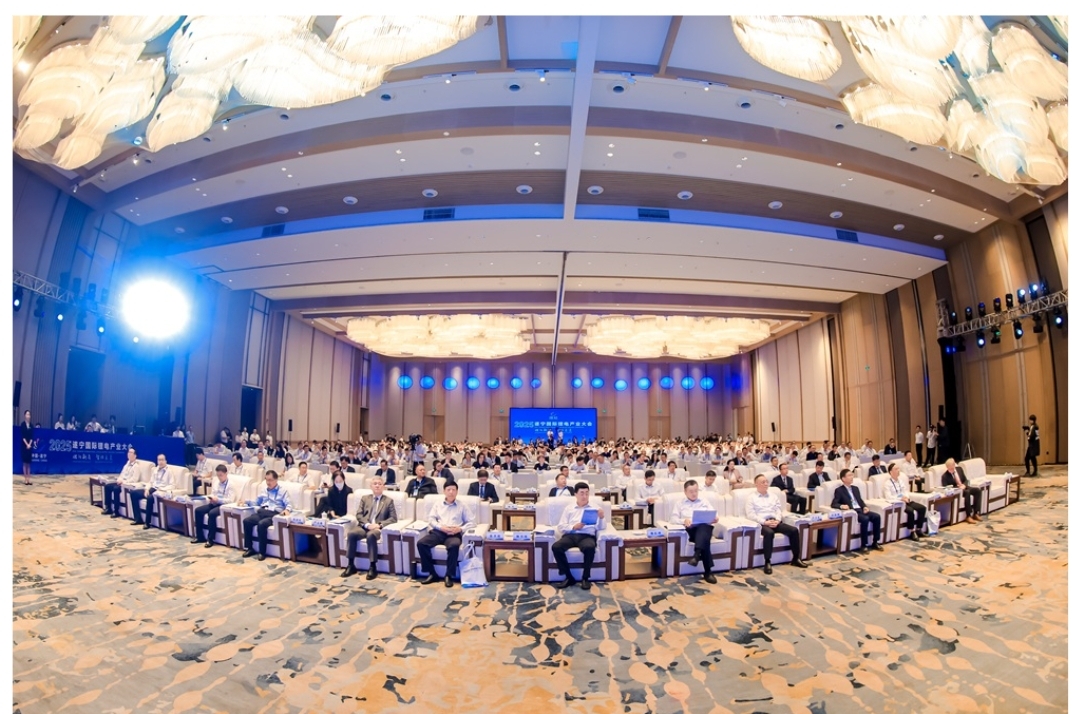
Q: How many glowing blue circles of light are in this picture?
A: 14